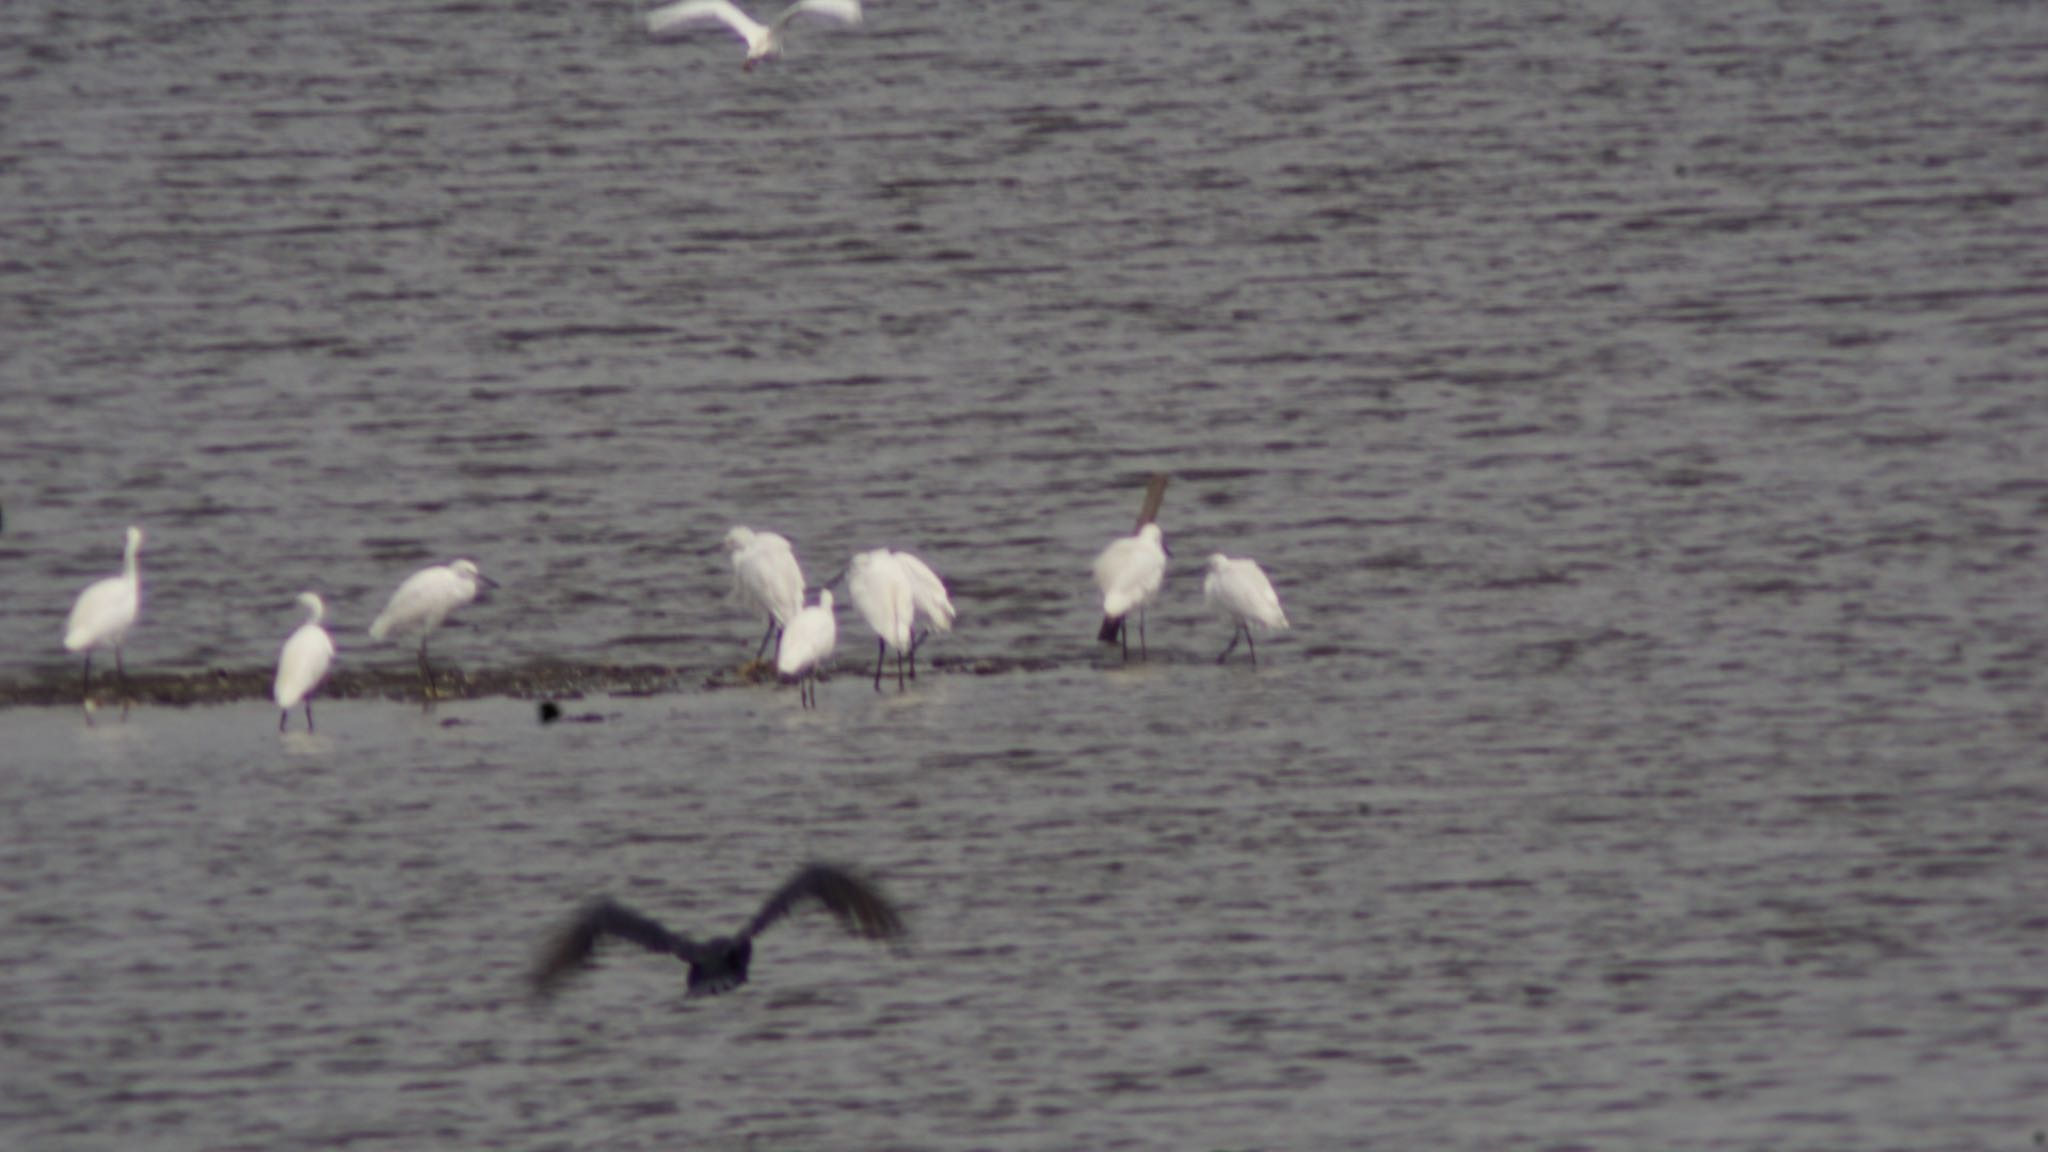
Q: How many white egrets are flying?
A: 1